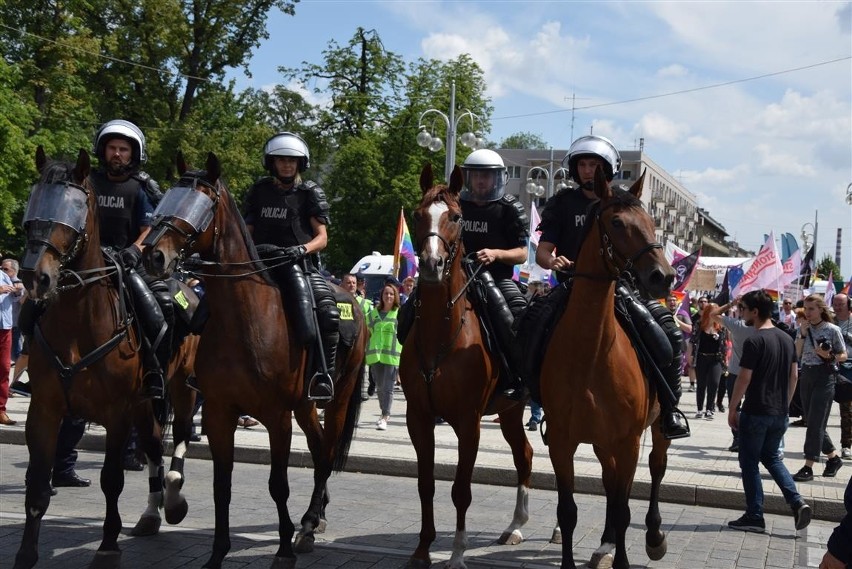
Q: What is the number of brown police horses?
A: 4